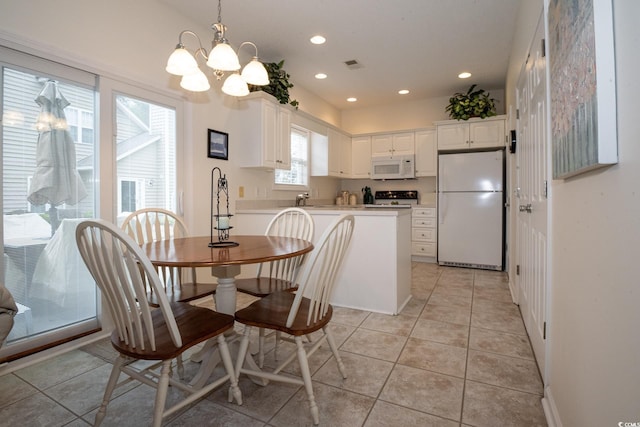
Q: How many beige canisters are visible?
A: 3